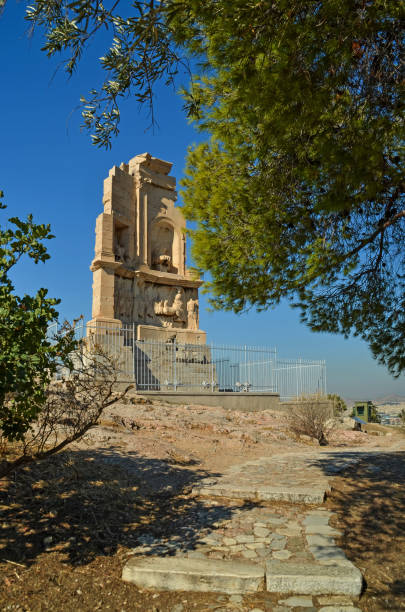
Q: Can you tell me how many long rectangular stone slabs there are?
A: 4